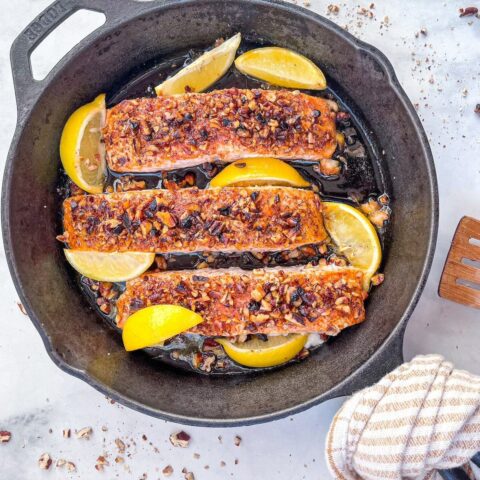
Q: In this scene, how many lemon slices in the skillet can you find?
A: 8